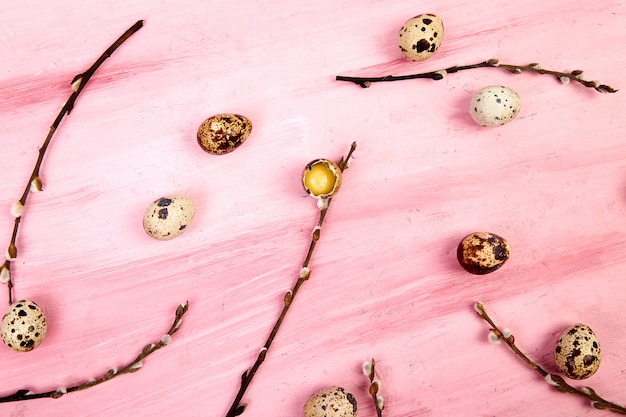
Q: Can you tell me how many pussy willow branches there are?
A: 6